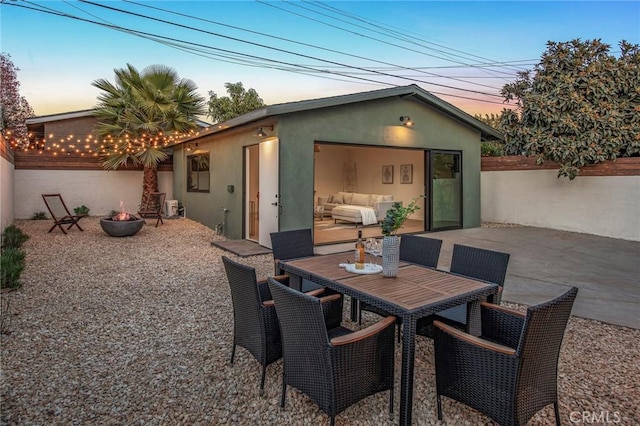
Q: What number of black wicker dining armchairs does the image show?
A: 6